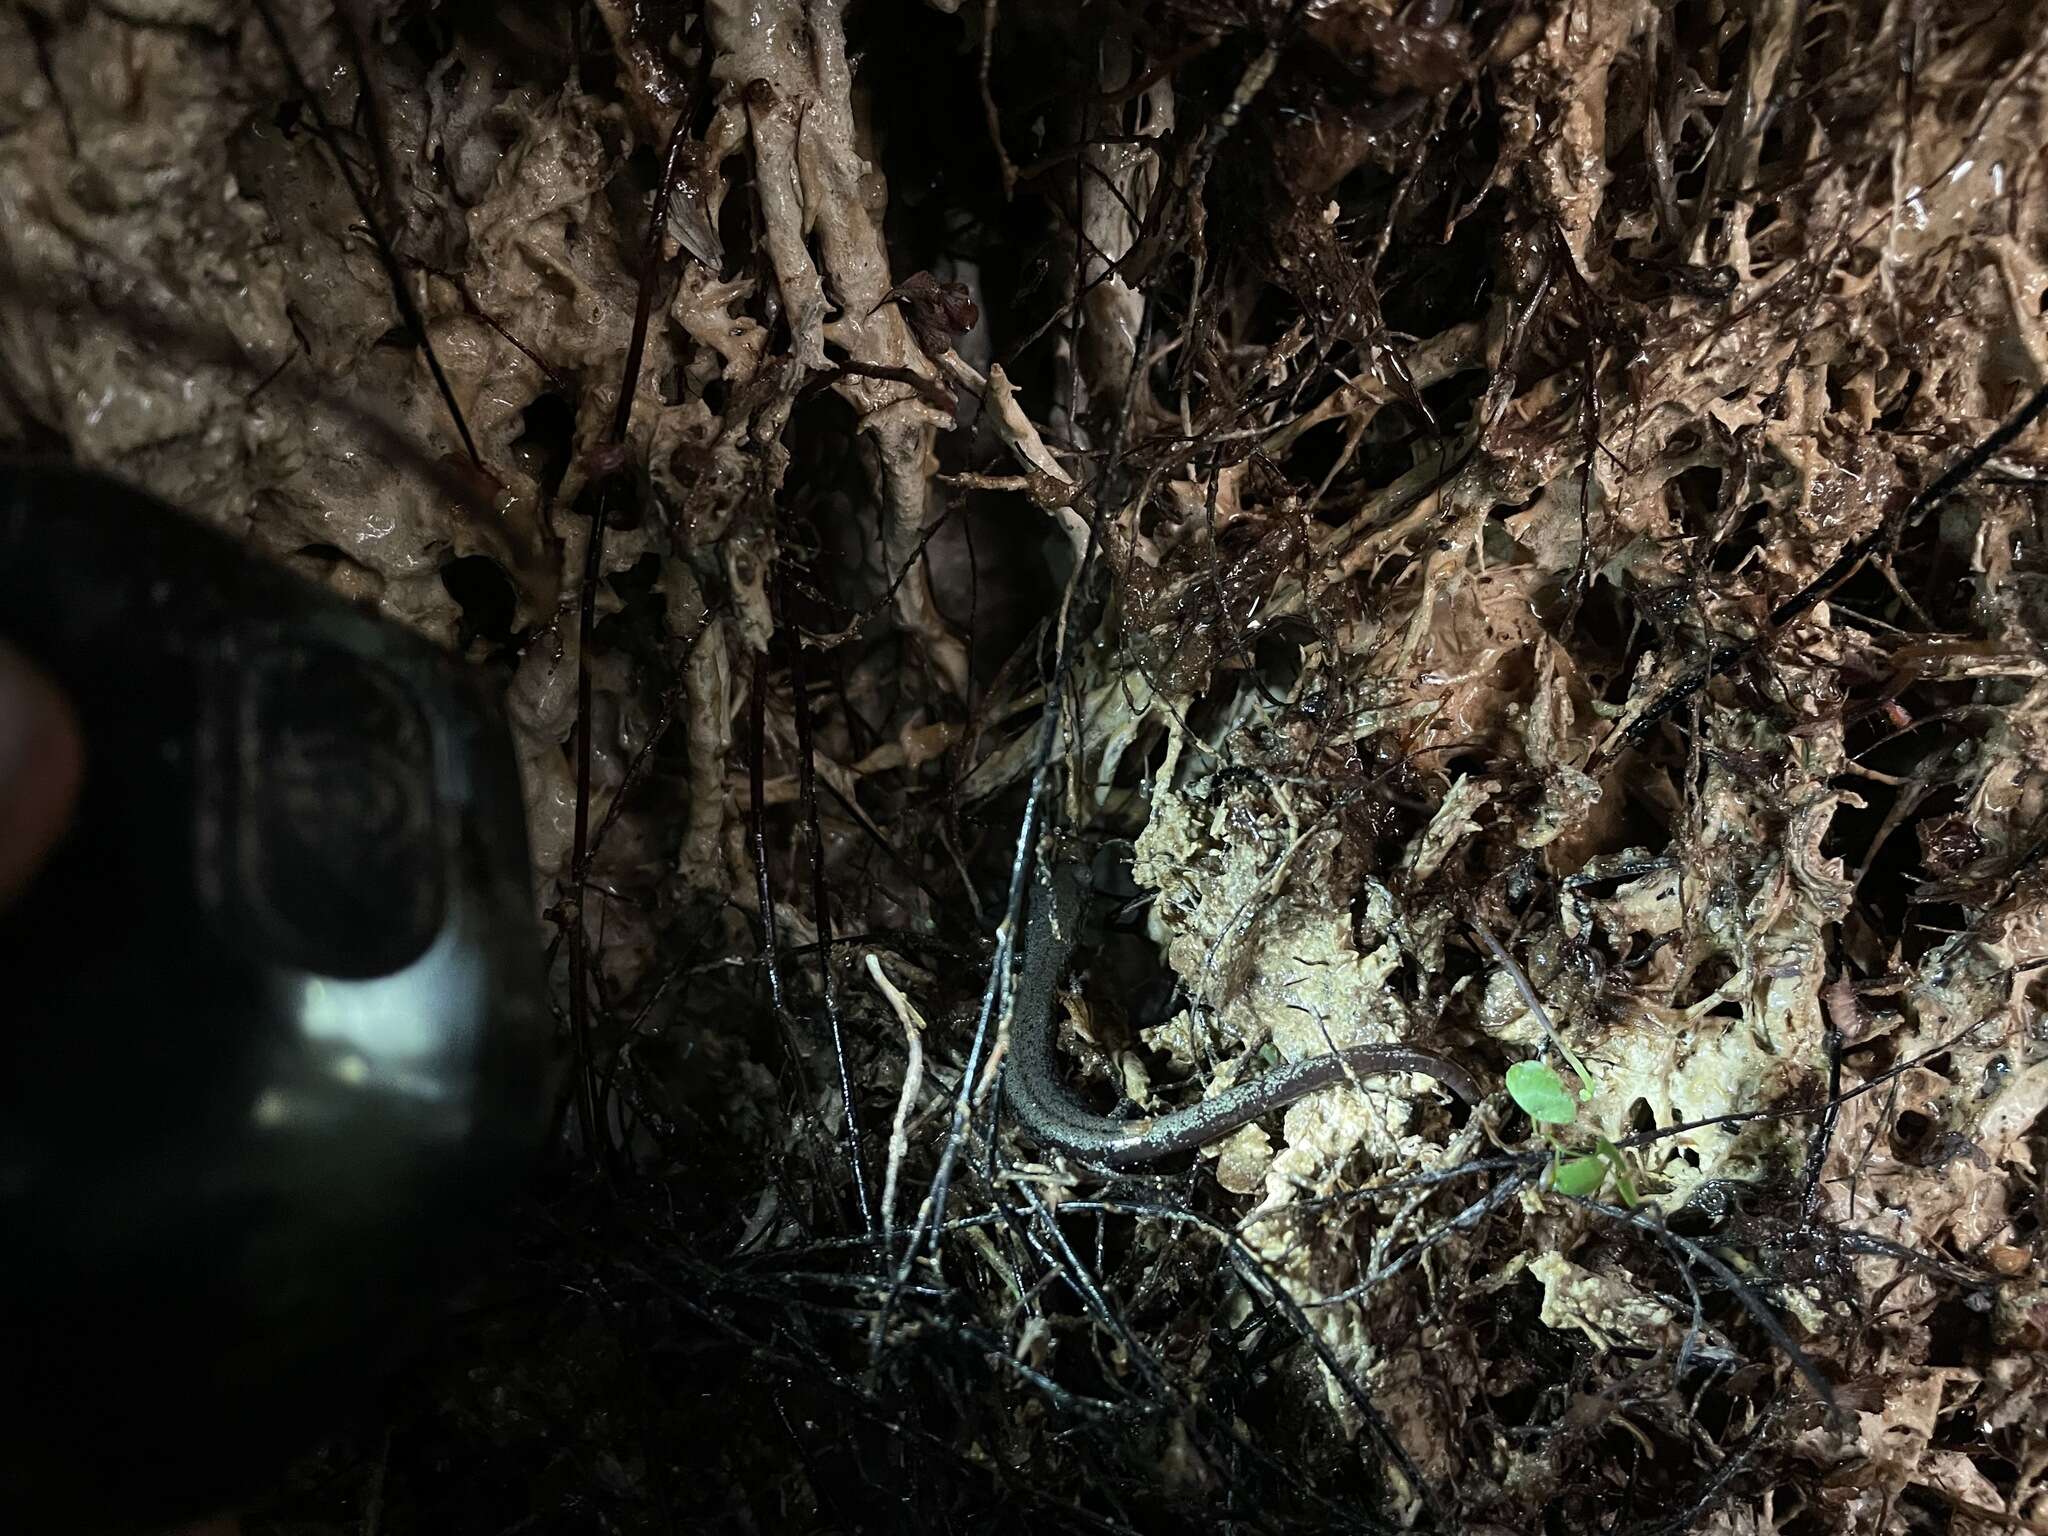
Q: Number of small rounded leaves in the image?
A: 2